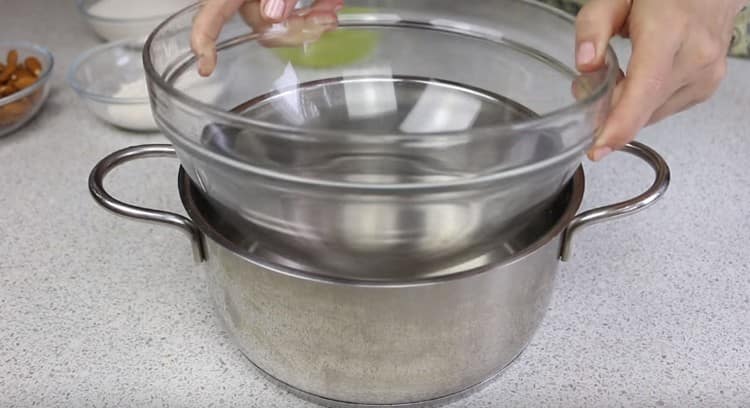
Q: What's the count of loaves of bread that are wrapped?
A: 0